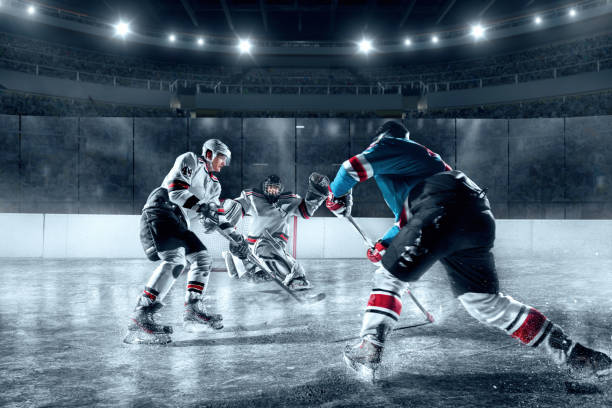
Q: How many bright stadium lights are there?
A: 11